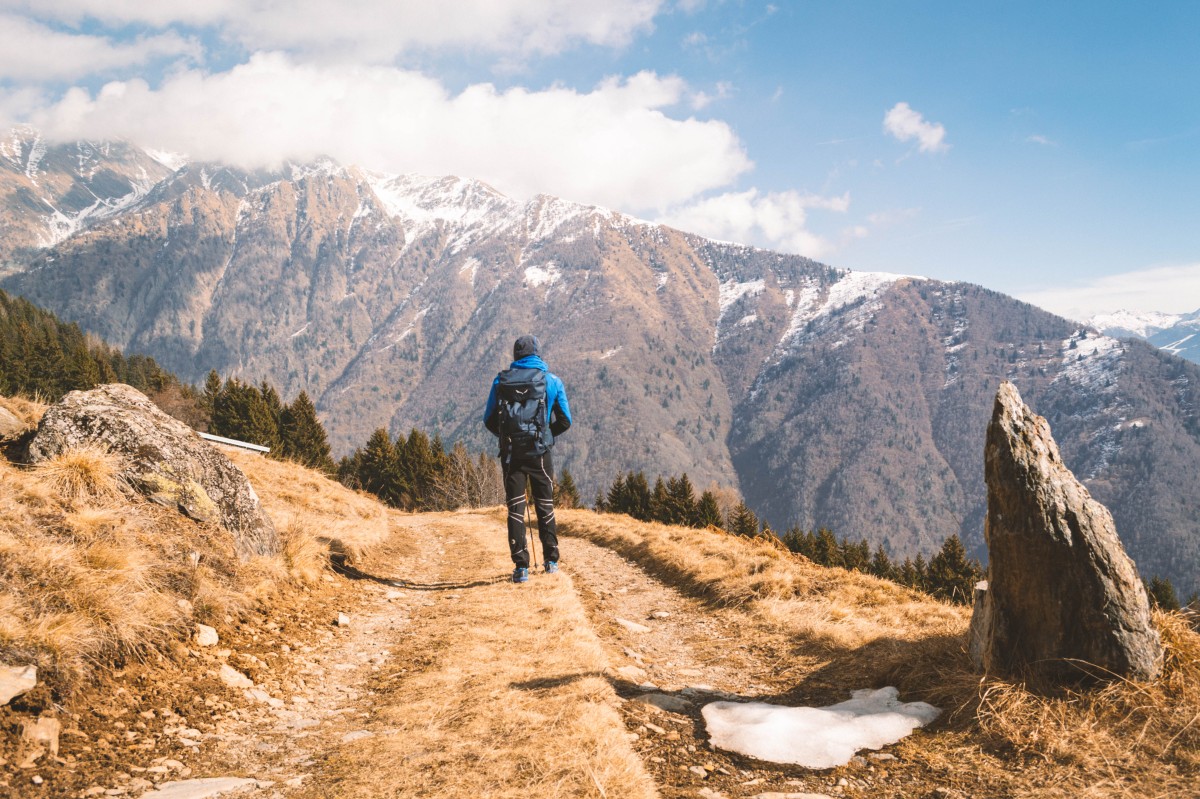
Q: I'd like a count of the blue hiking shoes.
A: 2